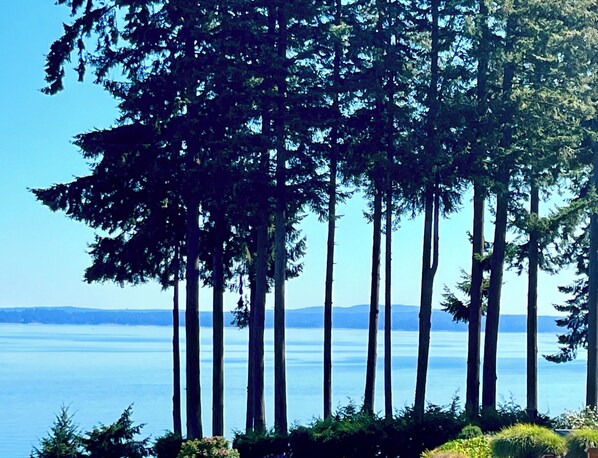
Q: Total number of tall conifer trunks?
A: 14